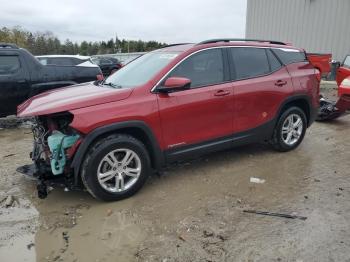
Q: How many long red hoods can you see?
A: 1